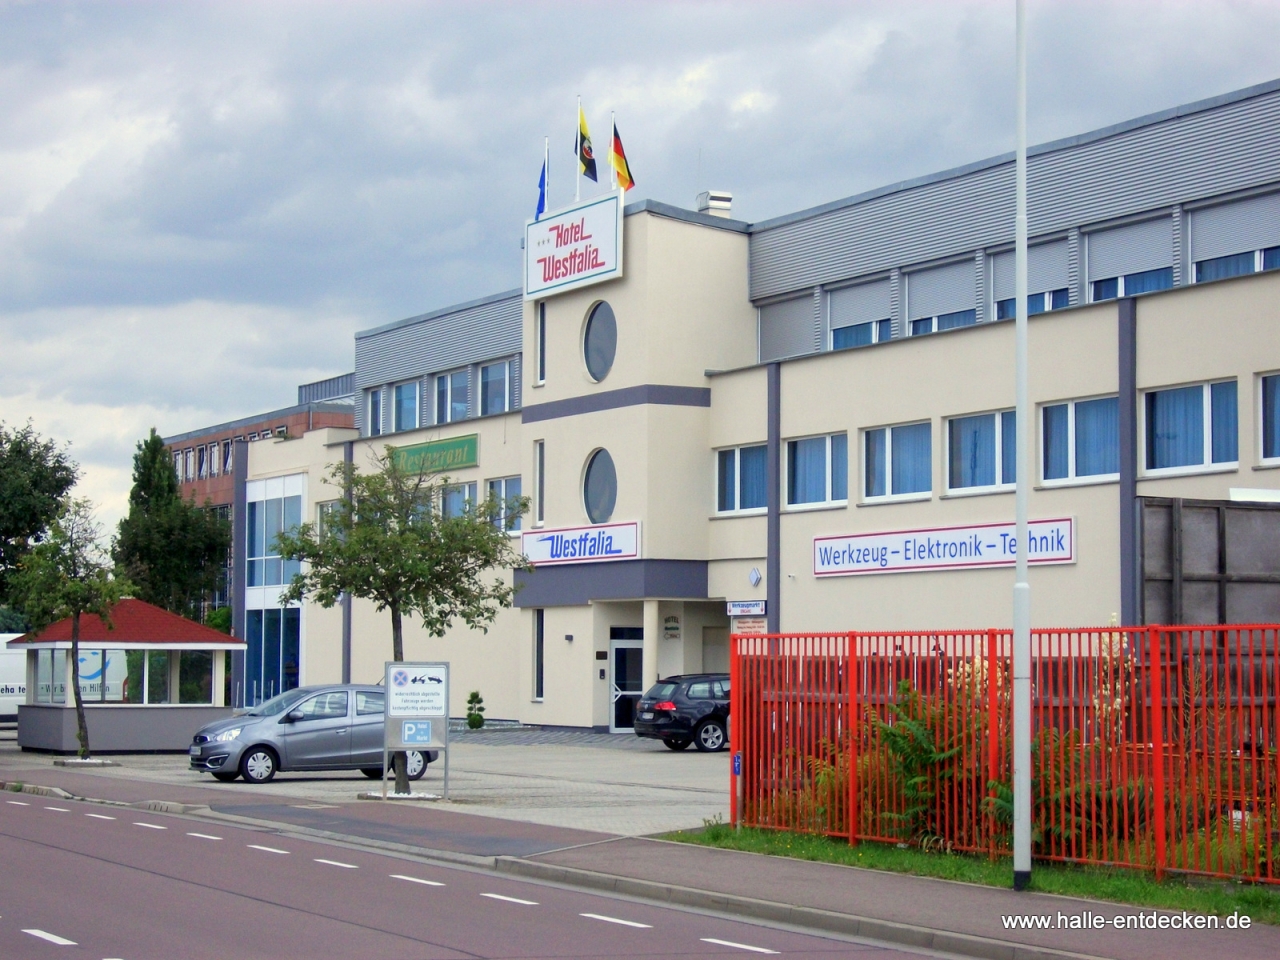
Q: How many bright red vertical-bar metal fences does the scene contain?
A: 1